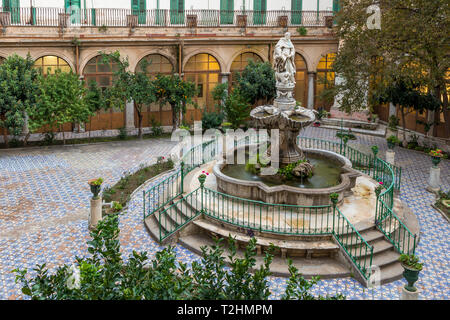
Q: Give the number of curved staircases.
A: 2